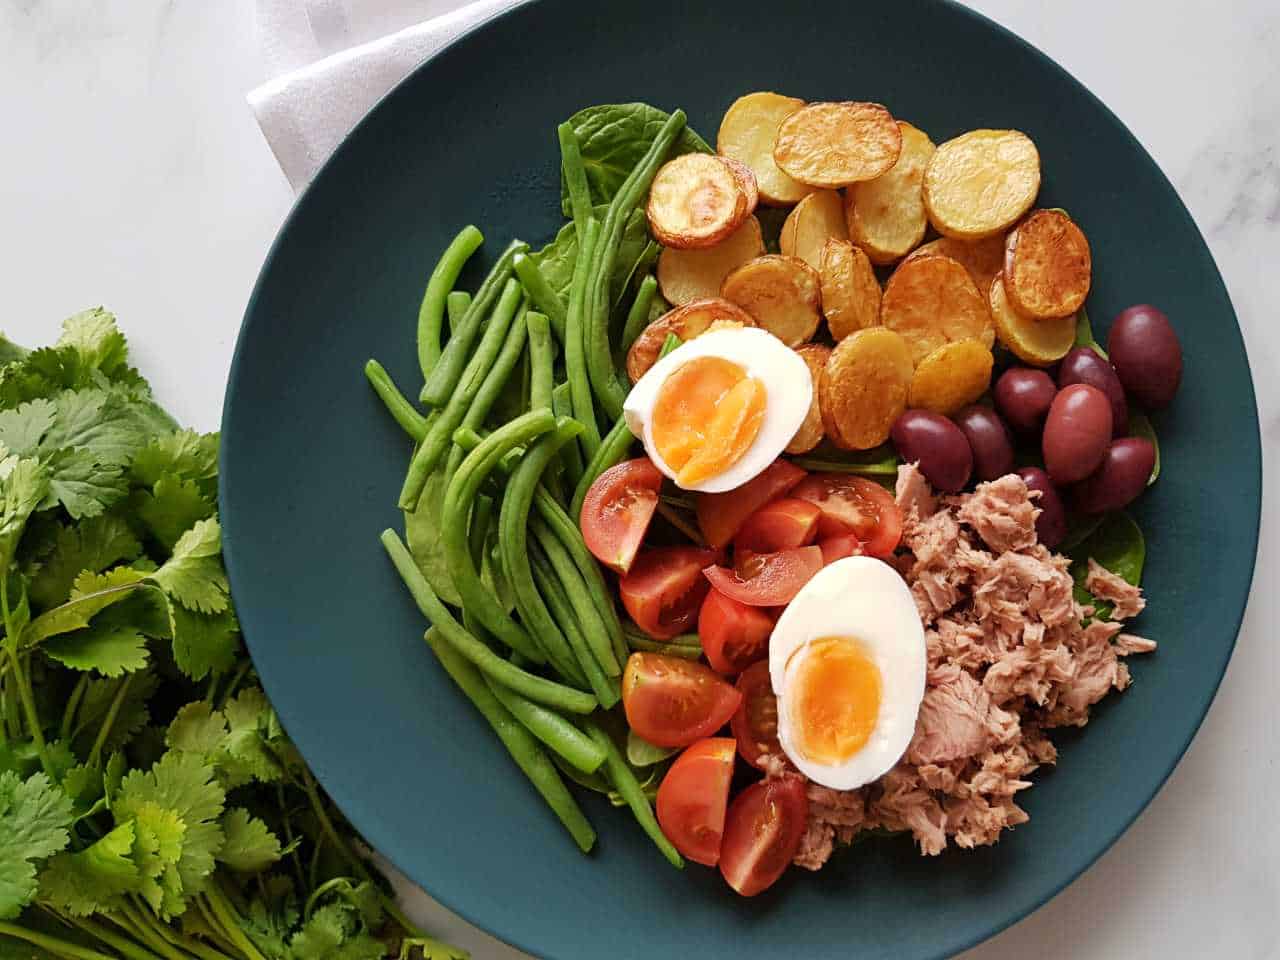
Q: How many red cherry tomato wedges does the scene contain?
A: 12